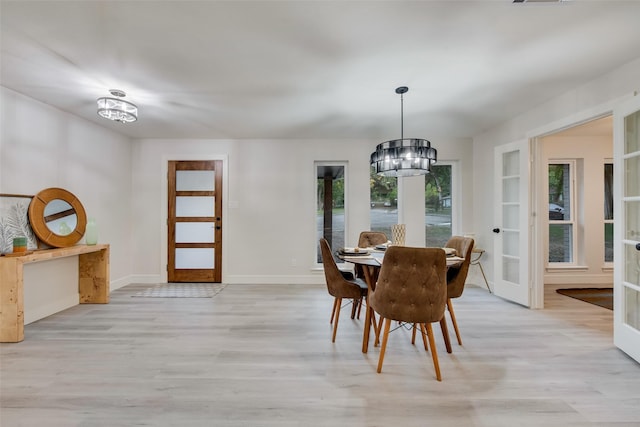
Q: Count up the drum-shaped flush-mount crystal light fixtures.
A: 1